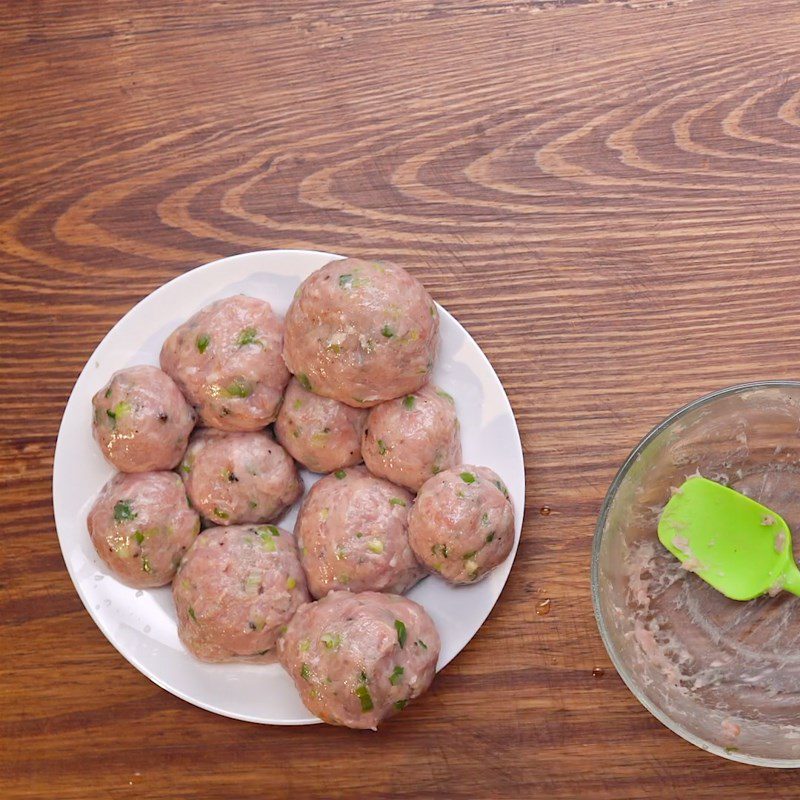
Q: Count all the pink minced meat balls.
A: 11